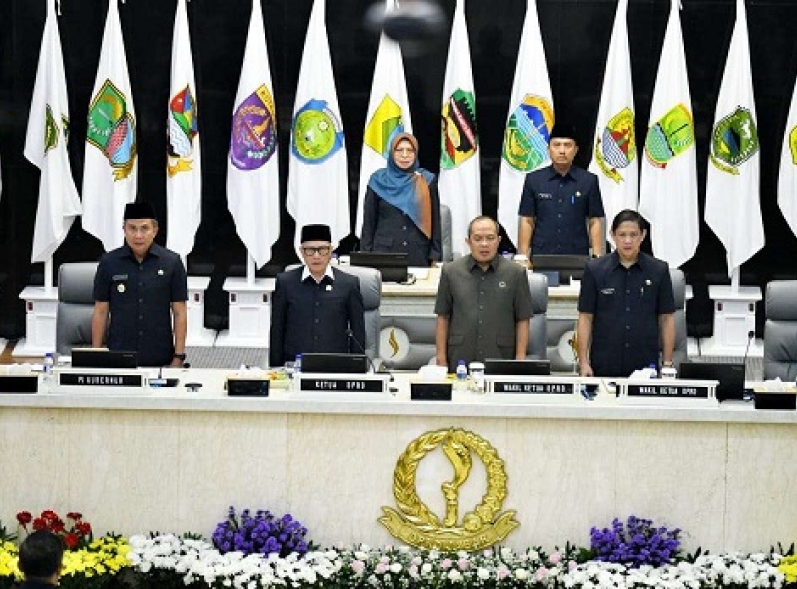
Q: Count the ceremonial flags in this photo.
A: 12